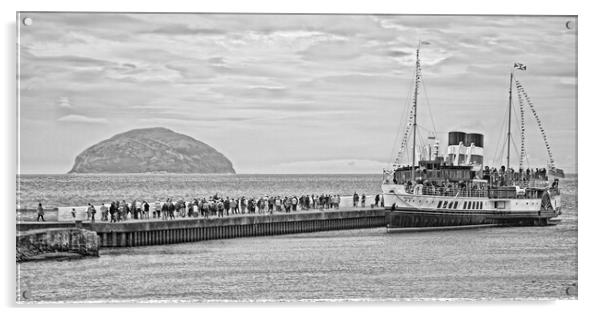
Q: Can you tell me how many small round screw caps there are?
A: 4